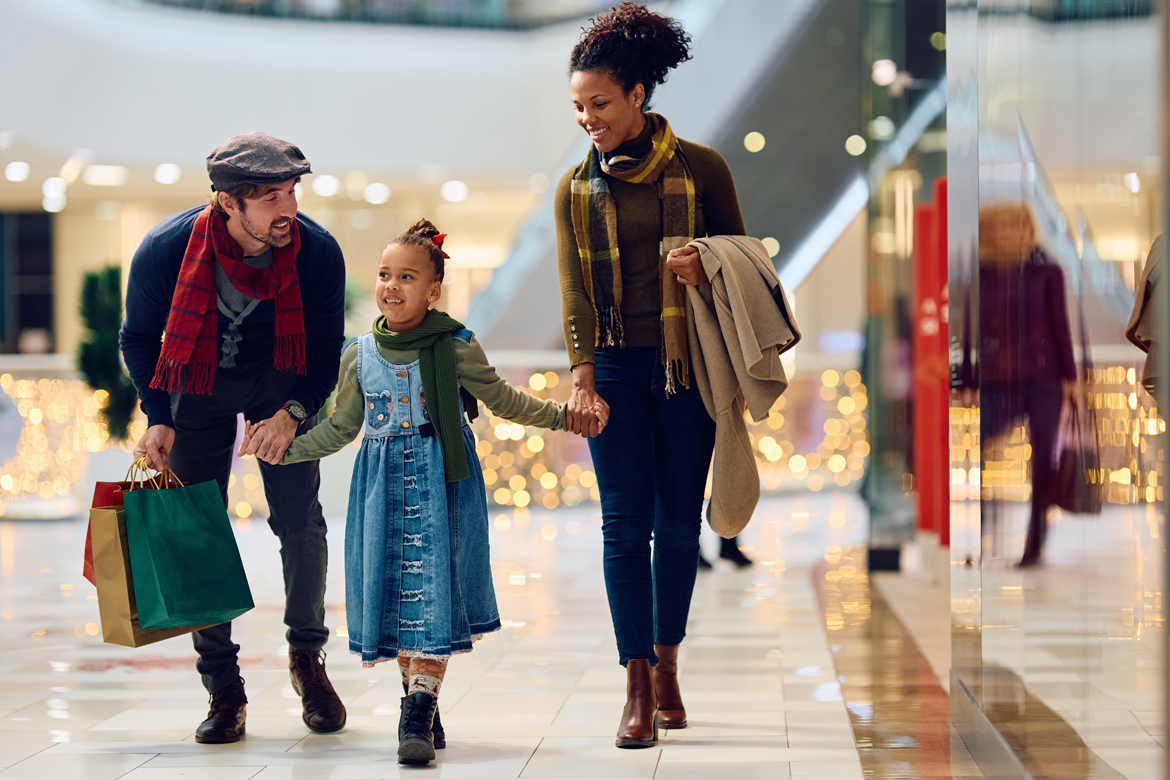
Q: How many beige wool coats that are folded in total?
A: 1